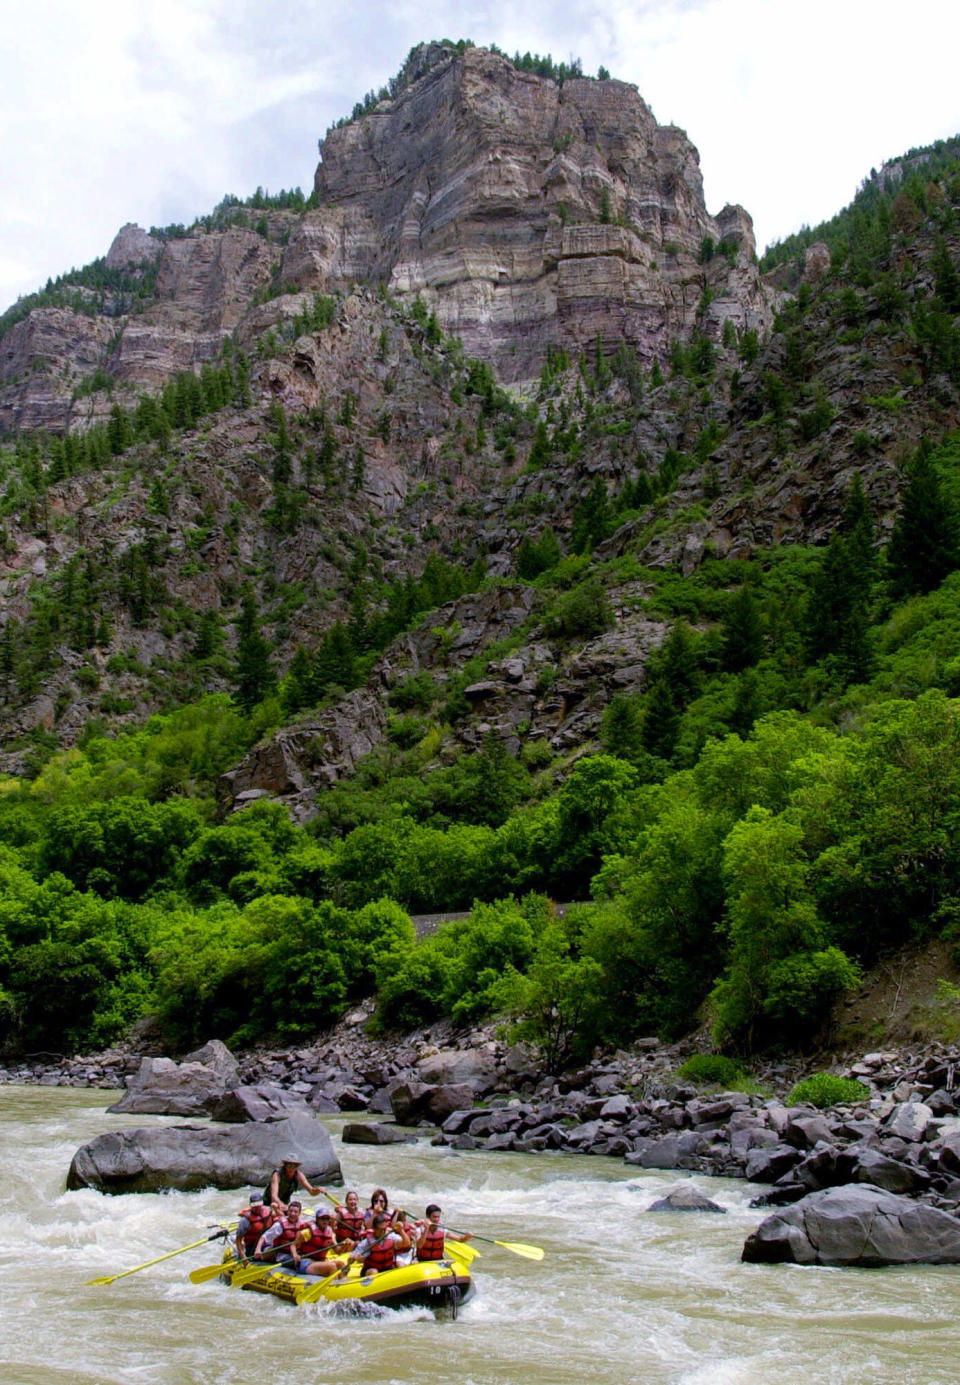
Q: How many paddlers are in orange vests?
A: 8